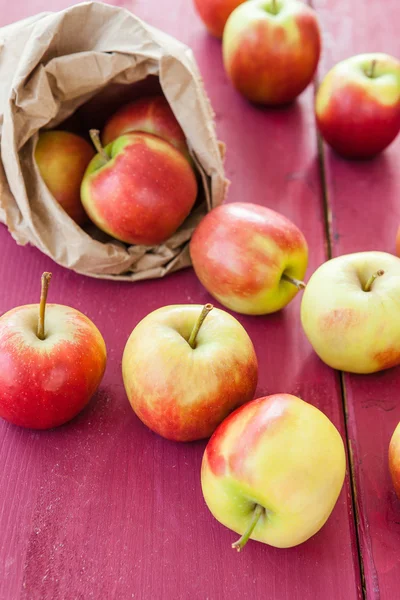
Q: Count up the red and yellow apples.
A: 13